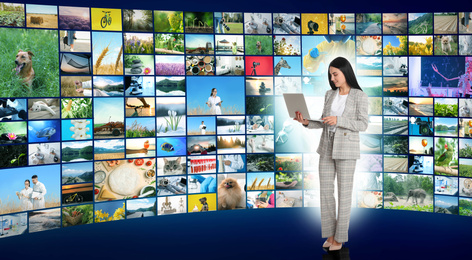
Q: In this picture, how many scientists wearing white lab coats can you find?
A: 4